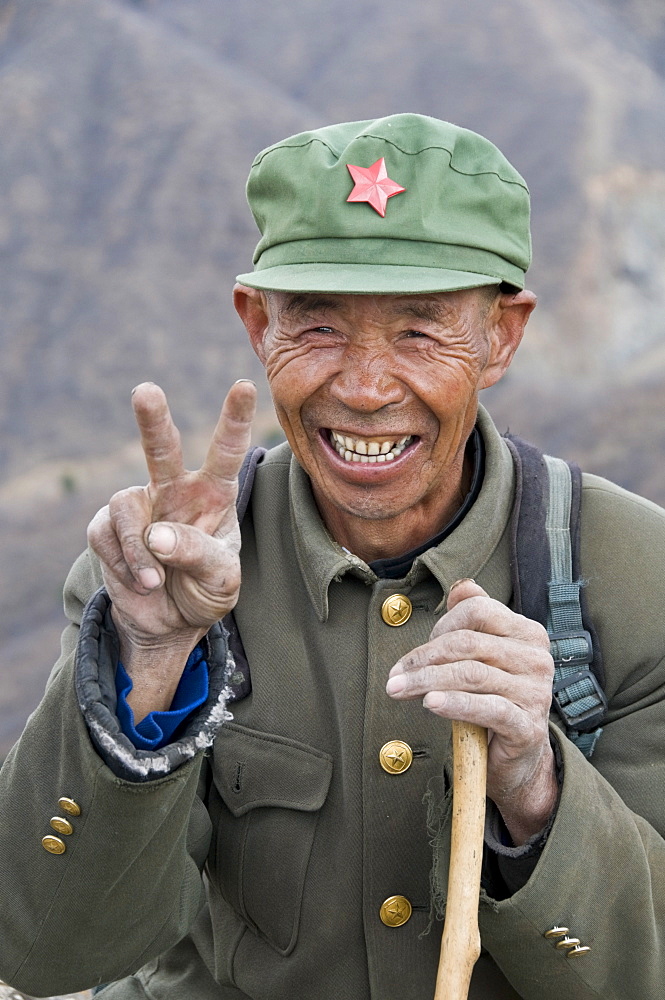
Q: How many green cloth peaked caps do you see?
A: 1